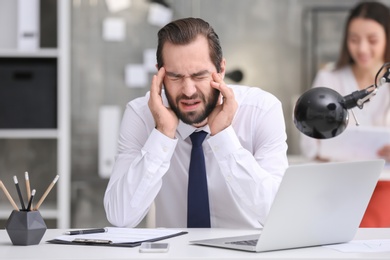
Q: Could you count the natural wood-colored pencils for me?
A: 3